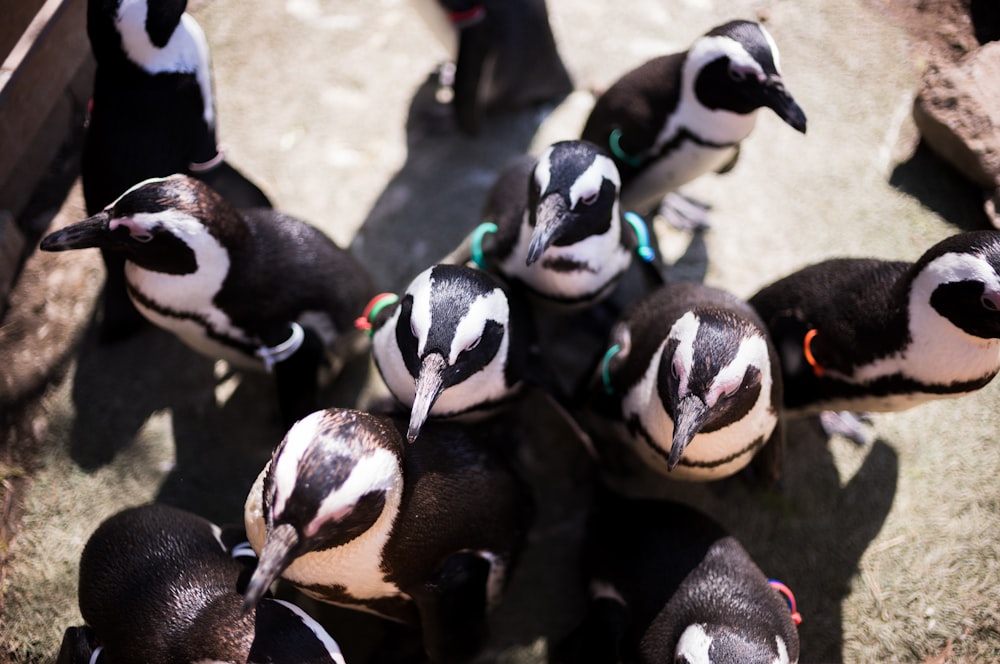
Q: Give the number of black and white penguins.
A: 11